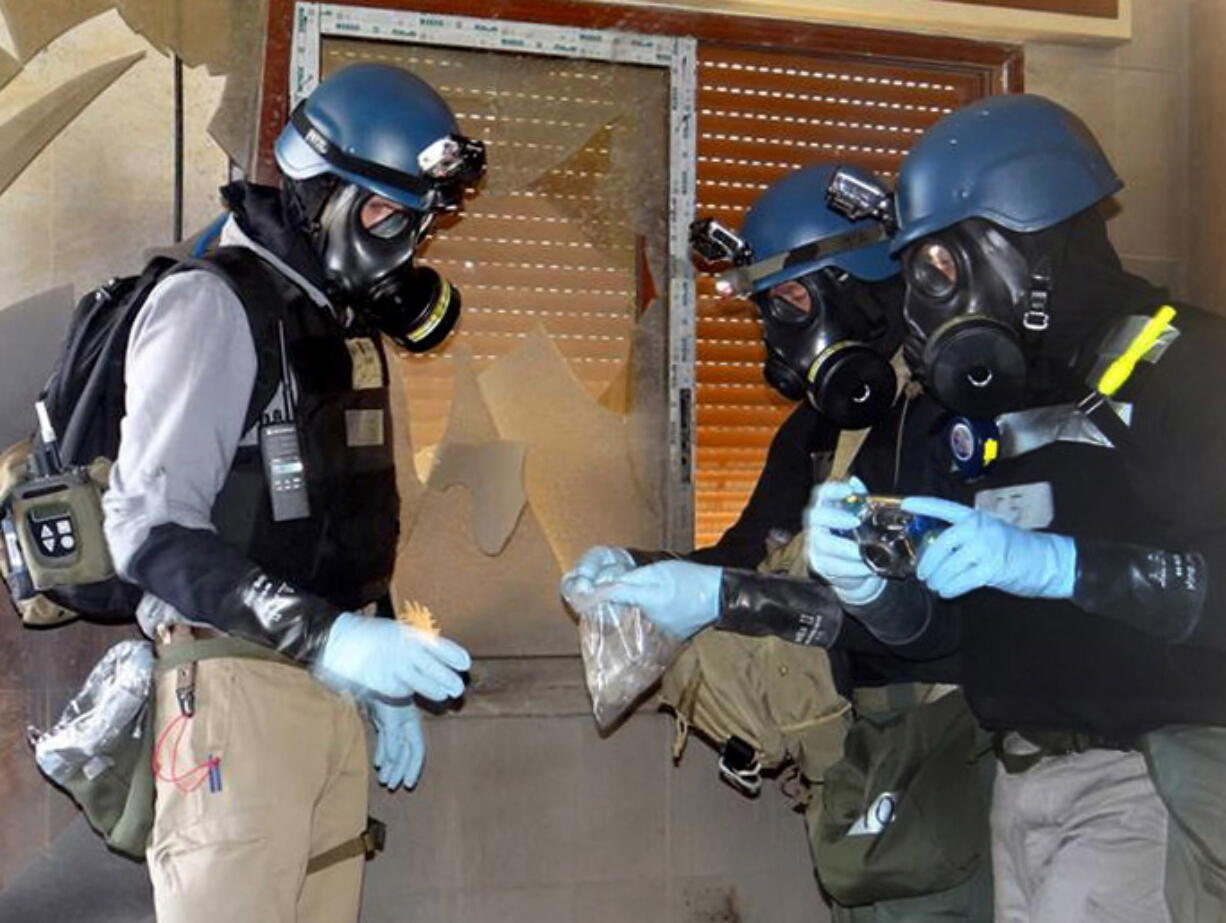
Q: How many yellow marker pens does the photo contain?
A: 1